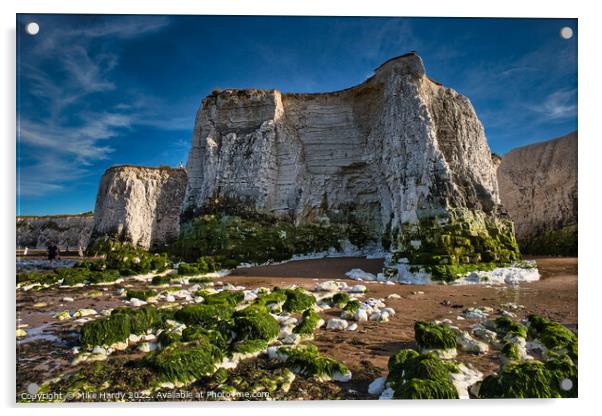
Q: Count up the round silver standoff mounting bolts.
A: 4